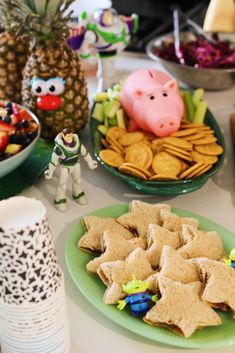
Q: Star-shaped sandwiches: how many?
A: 10